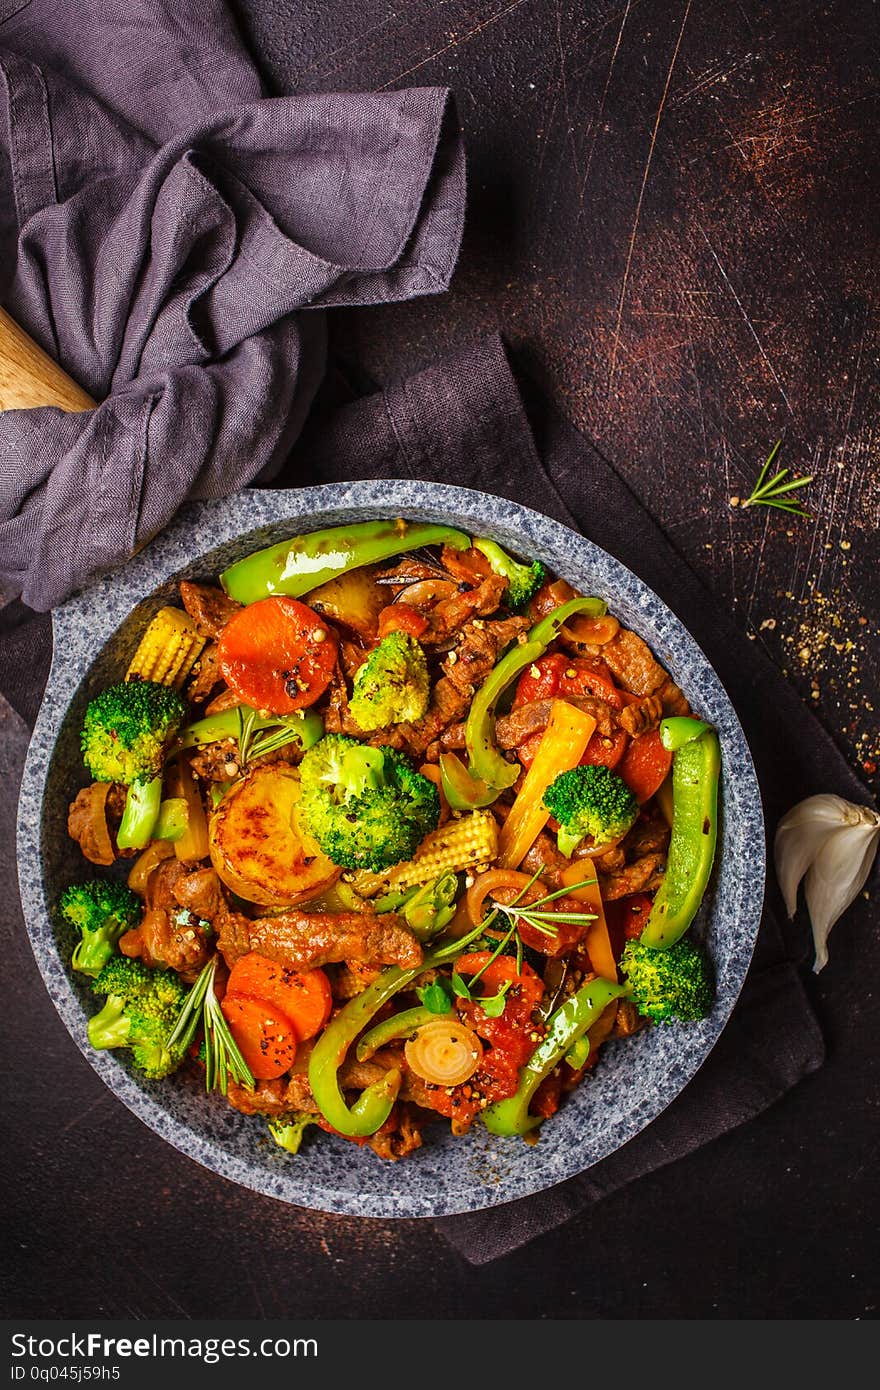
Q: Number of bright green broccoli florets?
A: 9